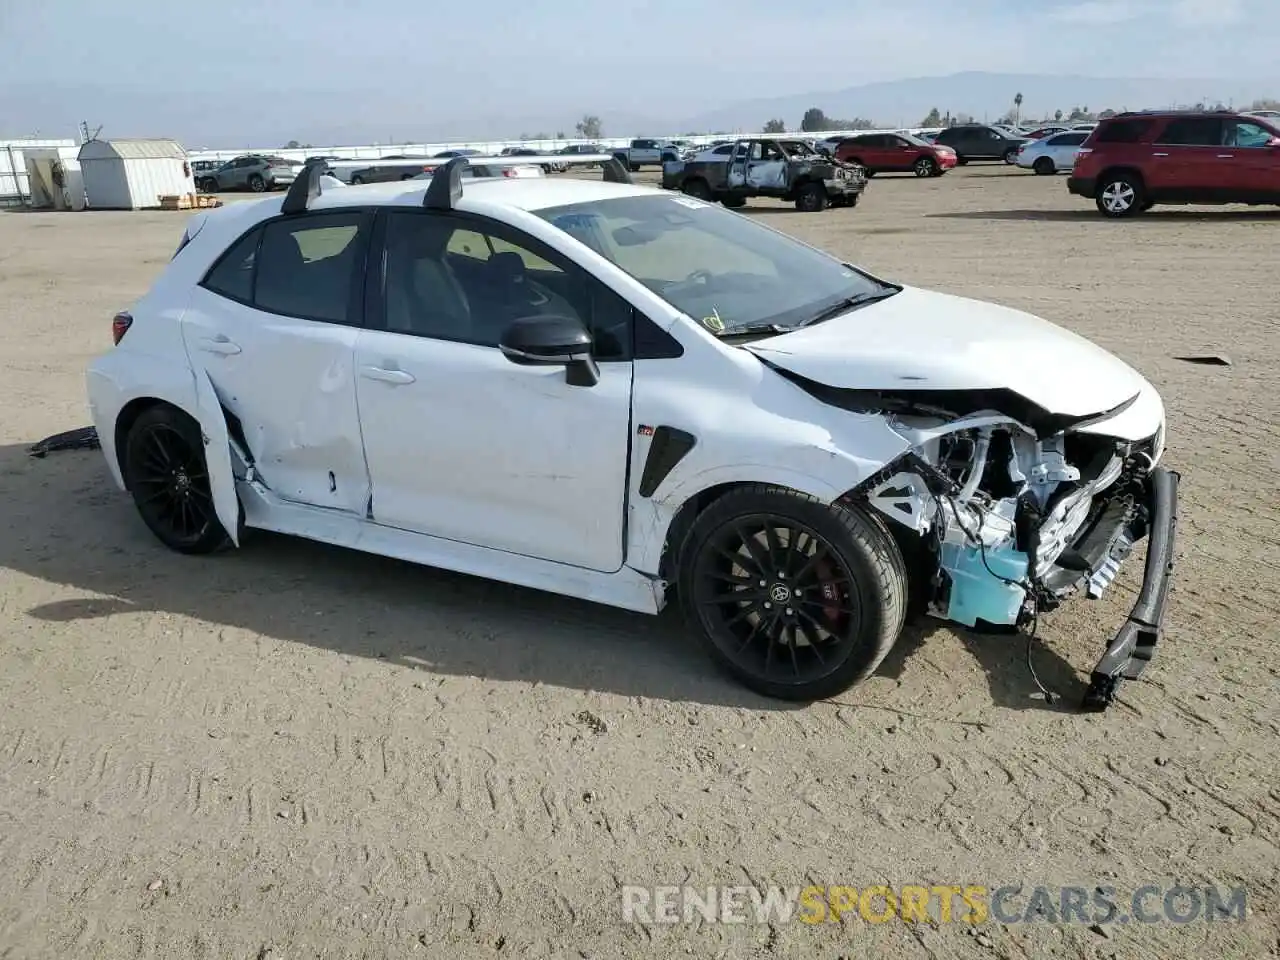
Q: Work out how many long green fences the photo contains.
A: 0